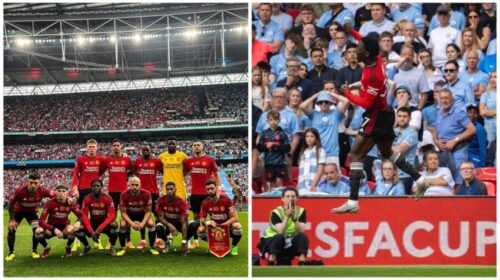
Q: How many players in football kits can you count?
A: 12